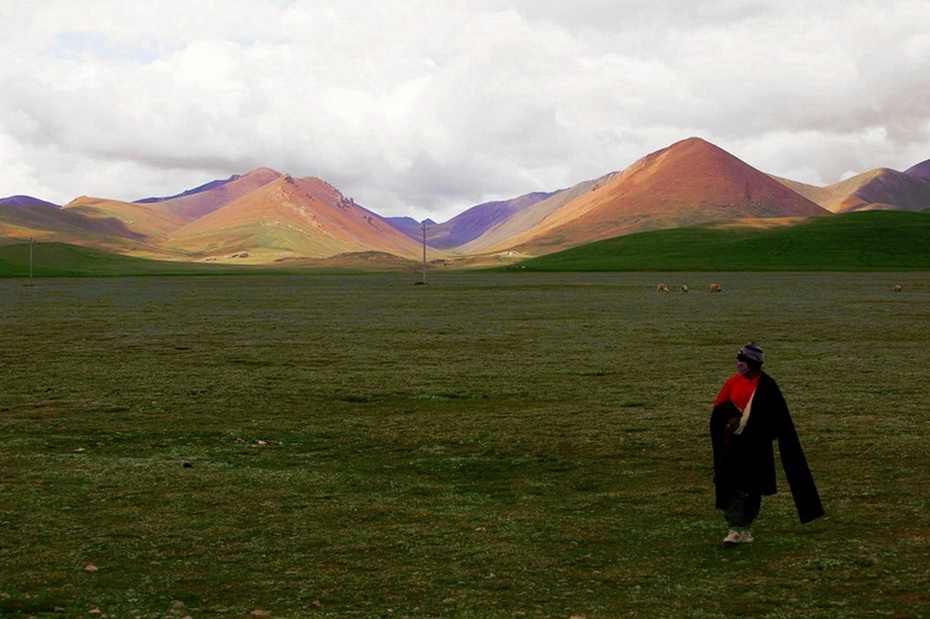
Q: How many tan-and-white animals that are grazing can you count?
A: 4